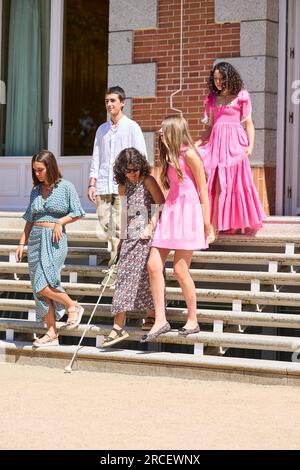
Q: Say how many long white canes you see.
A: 1